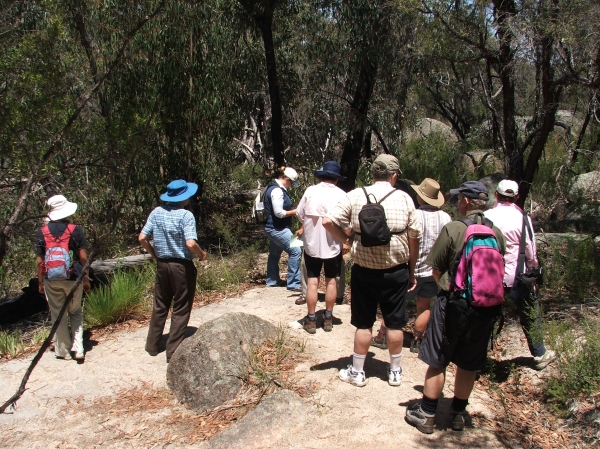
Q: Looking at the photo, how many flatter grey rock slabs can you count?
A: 1